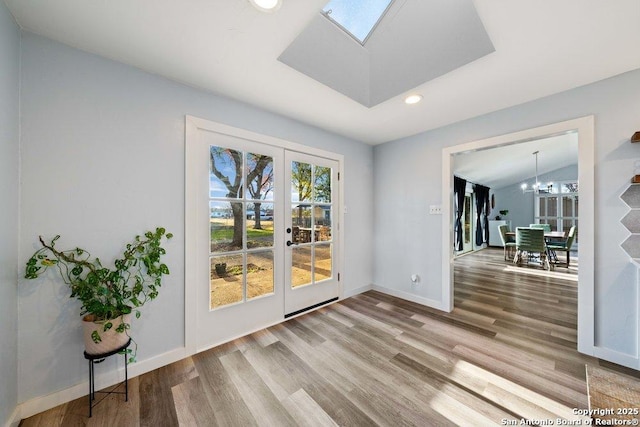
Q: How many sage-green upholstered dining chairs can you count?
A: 4